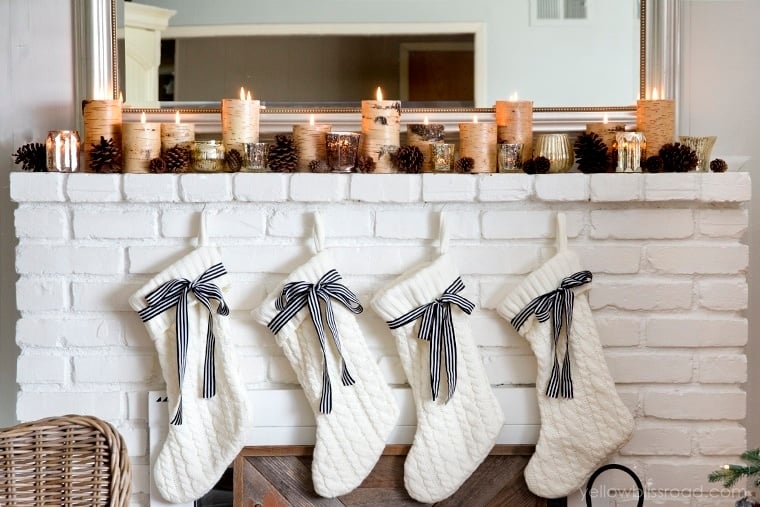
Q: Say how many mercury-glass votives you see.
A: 9